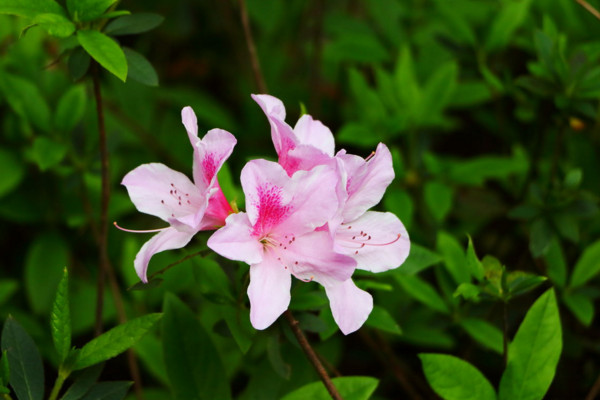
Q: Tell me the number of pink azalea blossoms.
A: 4